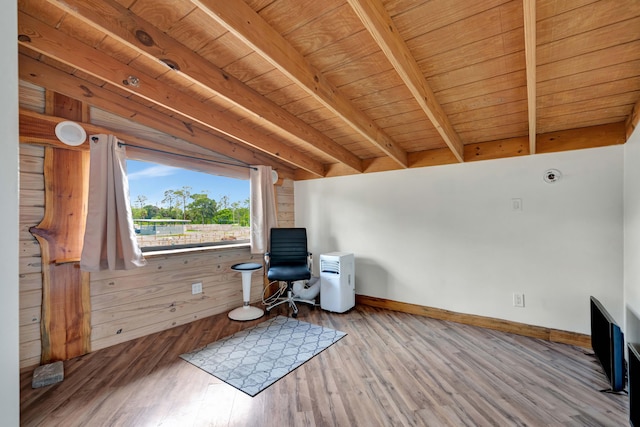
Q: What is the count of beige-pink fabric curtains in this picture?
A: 2